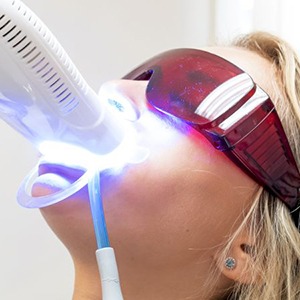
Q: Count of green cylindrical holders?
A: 0